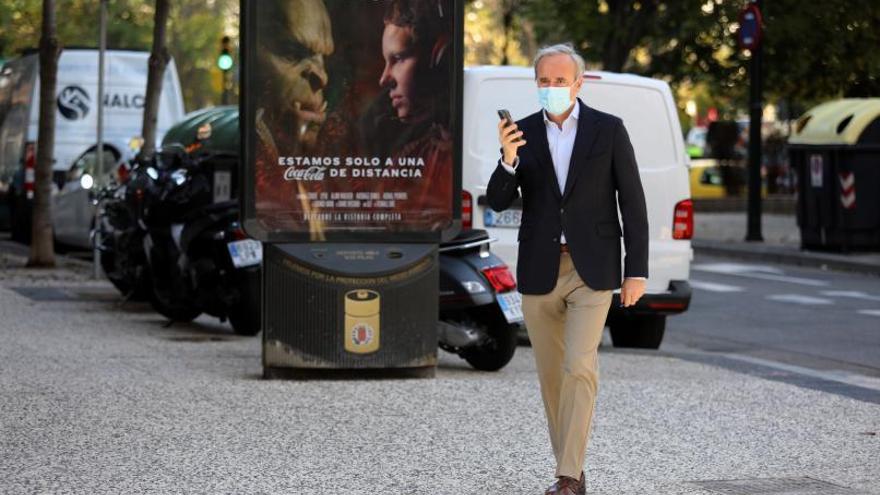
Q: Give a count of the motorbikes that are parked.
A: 3